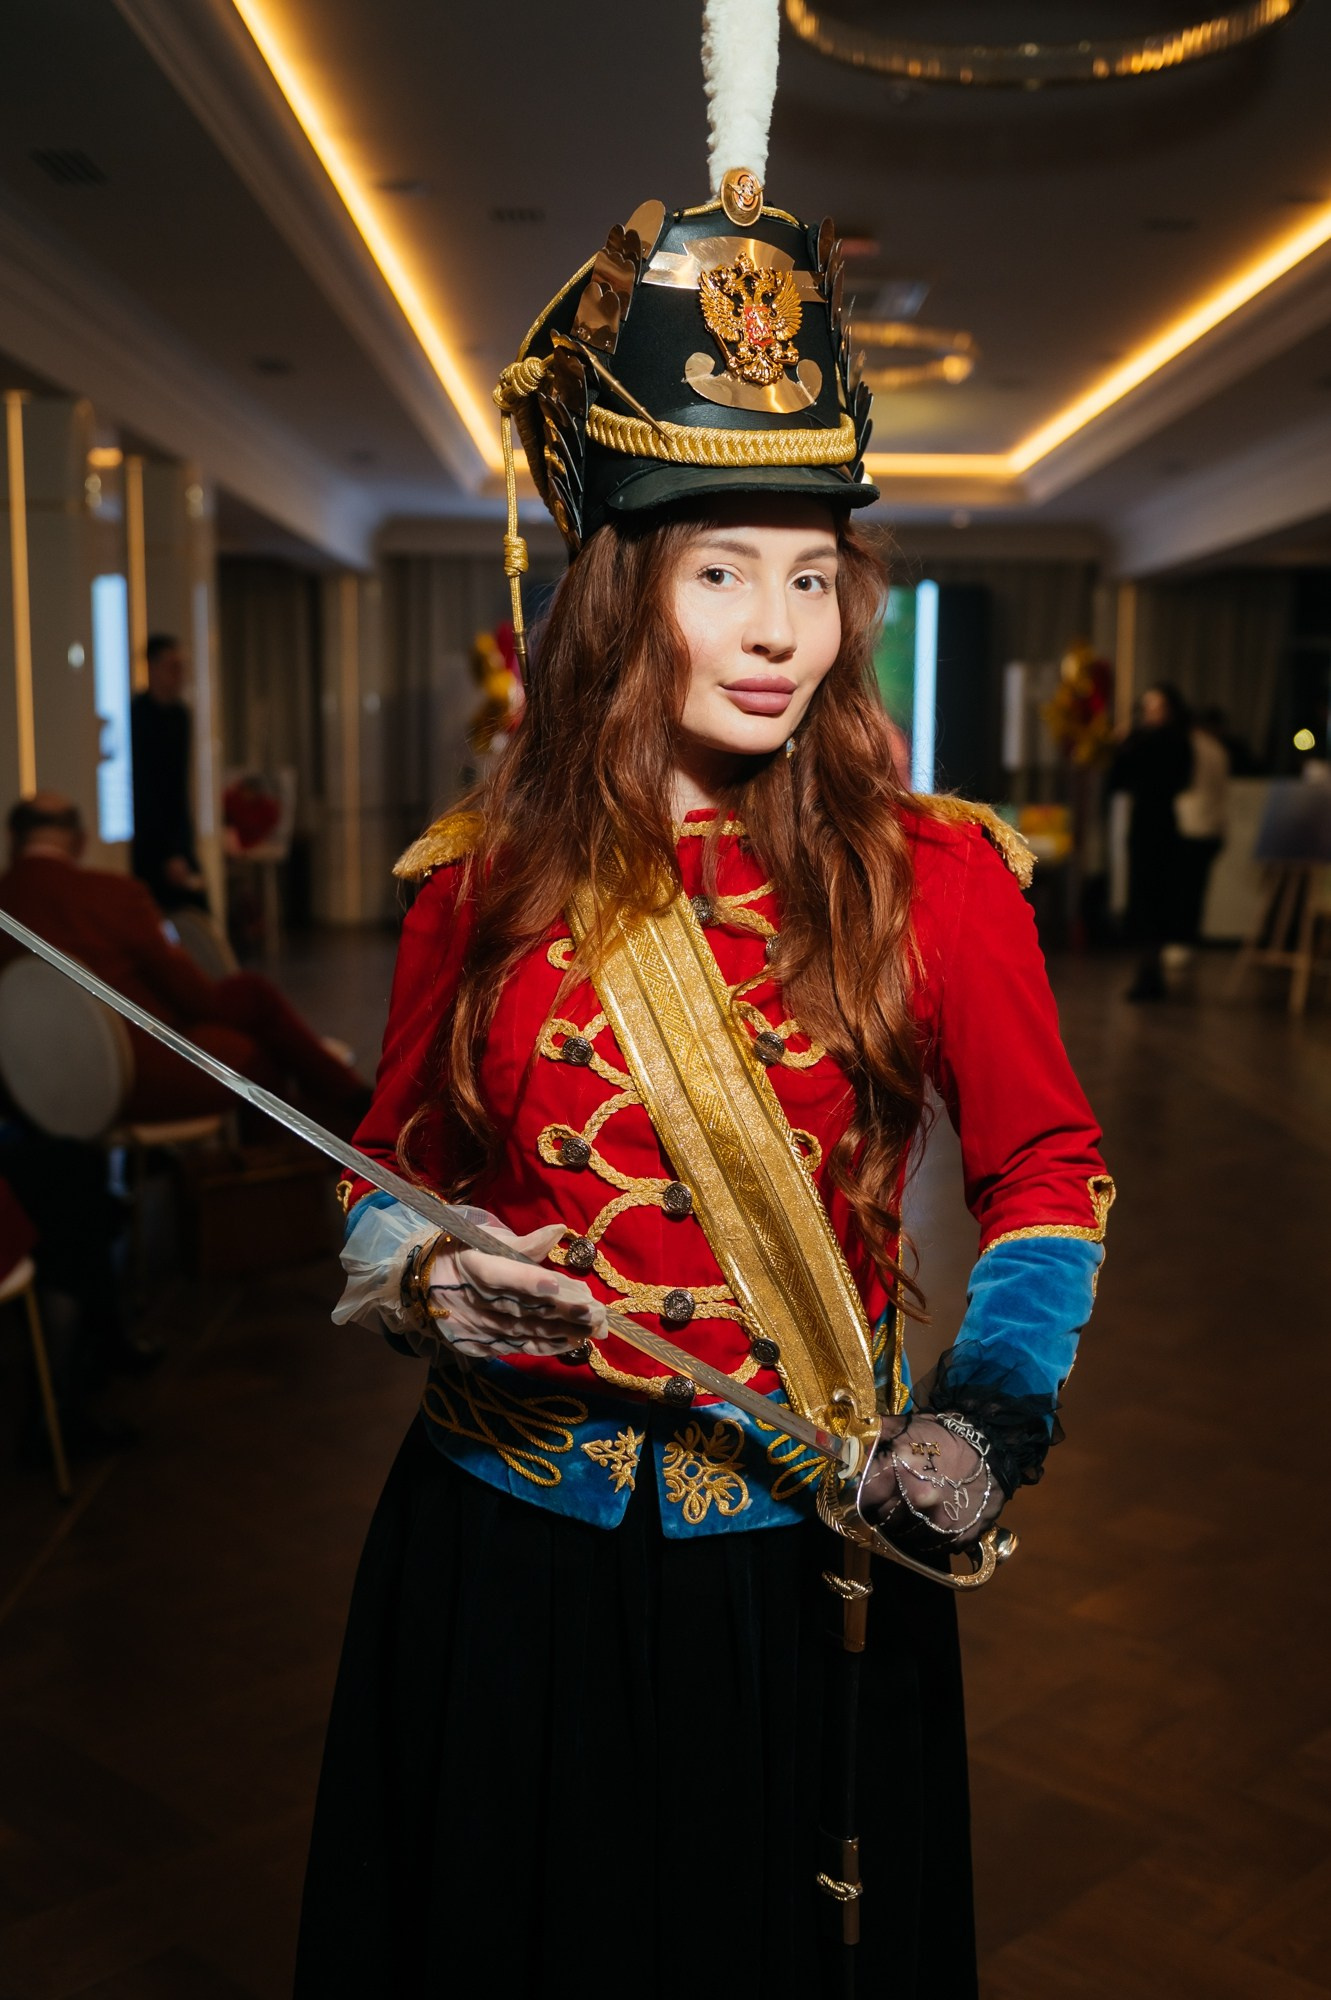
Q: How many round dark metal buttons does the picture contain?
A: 11